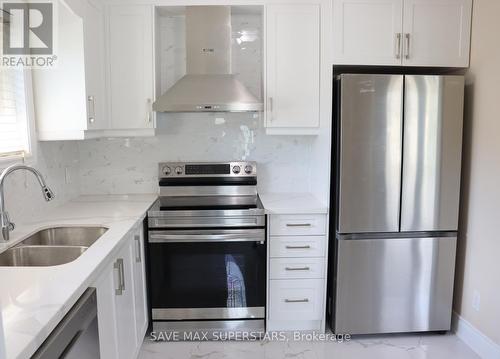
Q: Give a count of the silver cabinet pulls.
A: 12